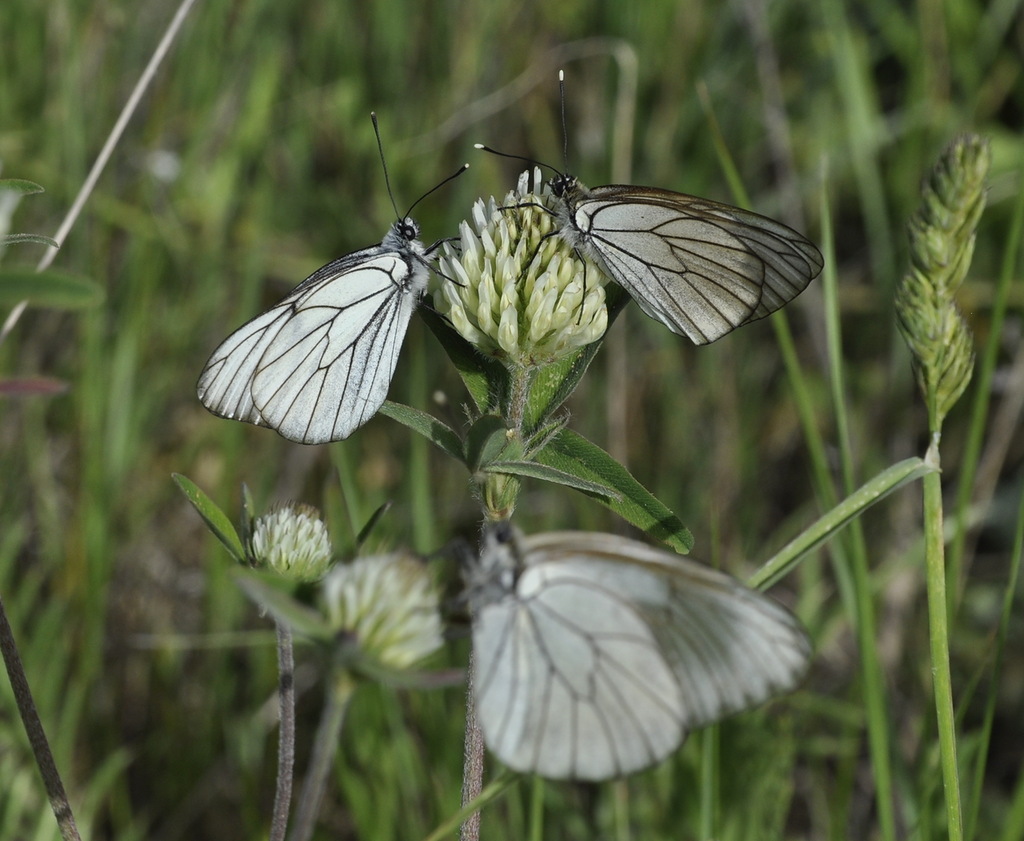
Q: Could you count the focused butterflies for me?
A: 2